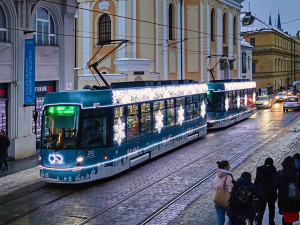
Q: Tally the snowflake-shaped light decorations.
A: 8